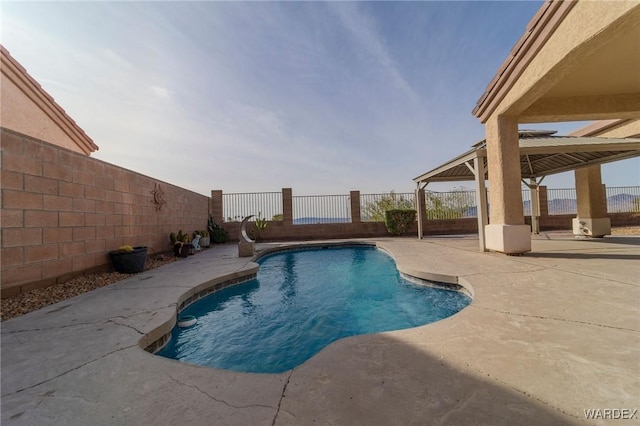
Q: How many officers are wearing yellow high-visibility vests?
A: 0